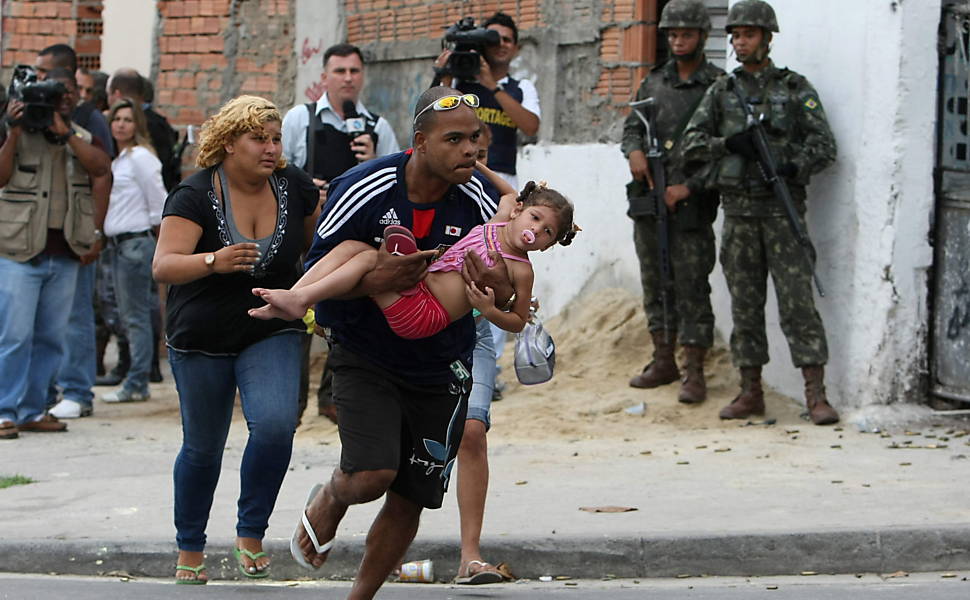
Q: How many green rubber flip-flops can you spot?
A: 2